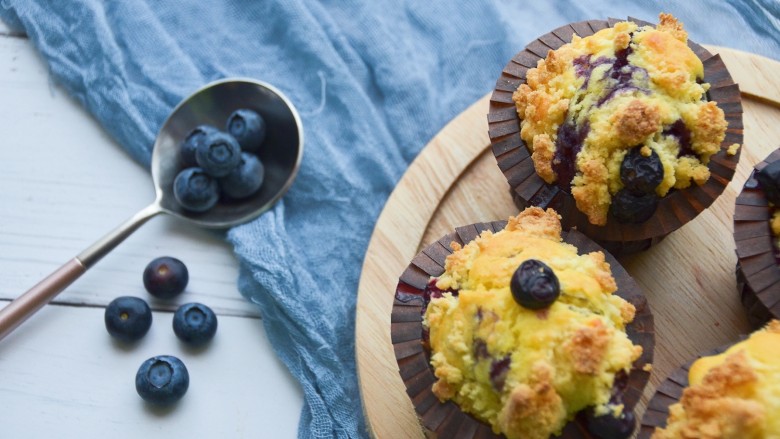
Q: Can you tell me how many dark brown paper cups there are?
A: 4